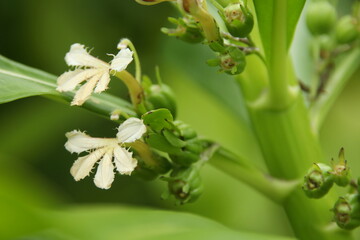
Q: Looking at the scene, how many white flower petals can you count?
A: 10